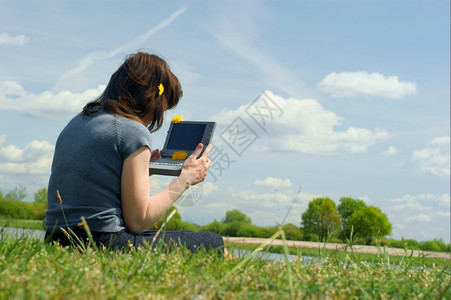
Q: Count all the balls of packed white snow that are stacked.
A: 0